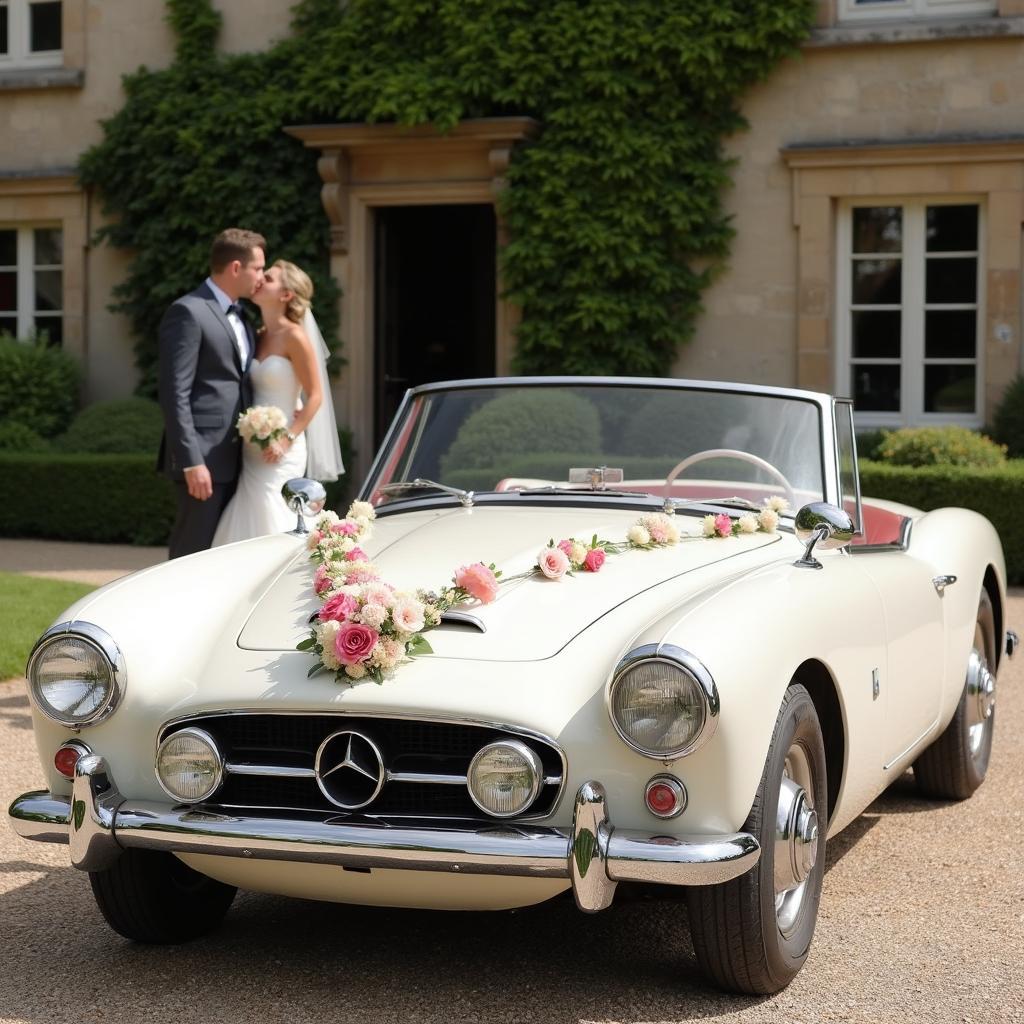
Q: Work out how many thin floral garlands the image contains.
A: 1